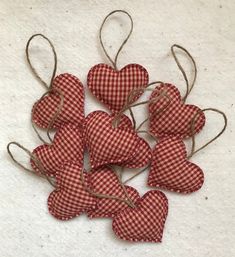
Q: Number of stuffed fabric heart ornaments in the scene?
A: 10